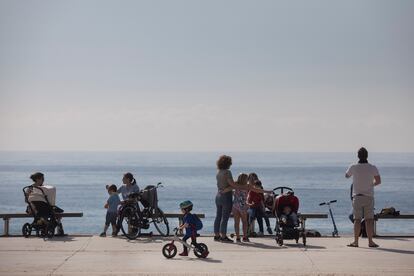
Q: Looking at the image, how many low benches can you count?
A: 4